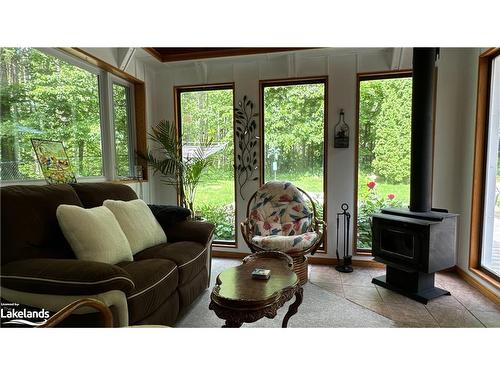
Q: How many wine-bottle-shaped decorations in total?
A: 1